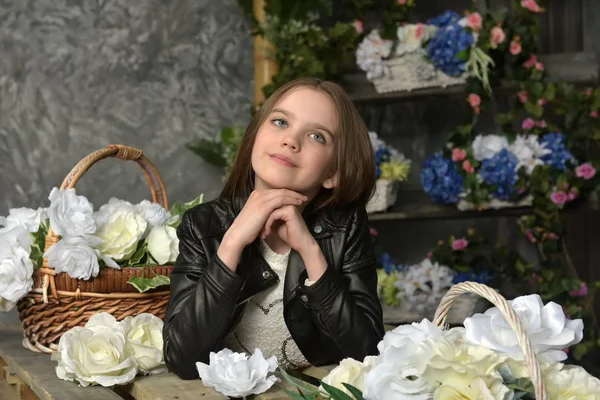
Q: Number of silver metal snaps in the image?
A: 3